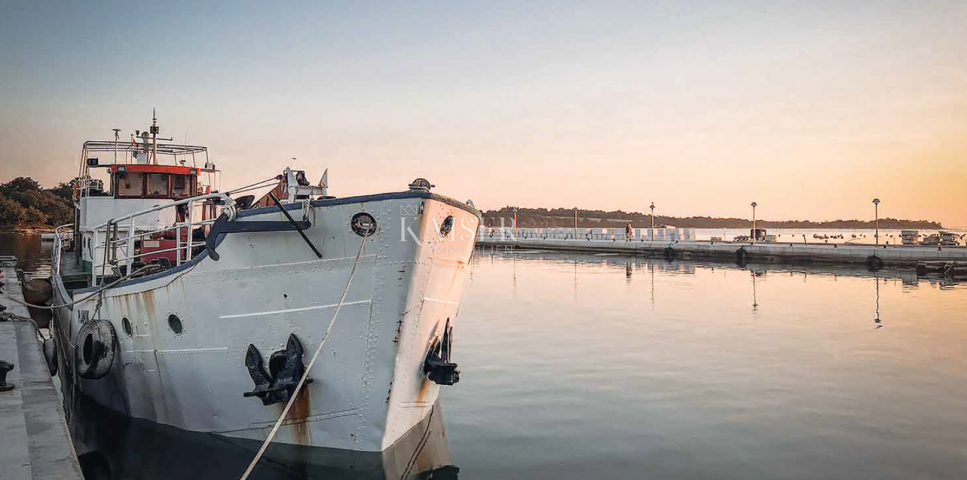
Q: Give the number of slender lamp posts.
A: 5